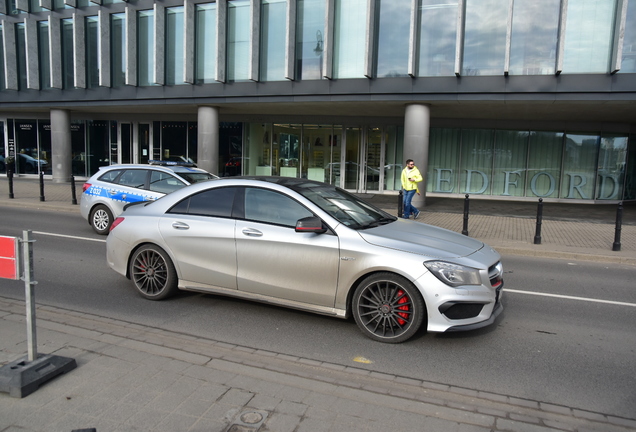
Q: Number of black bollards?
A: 7